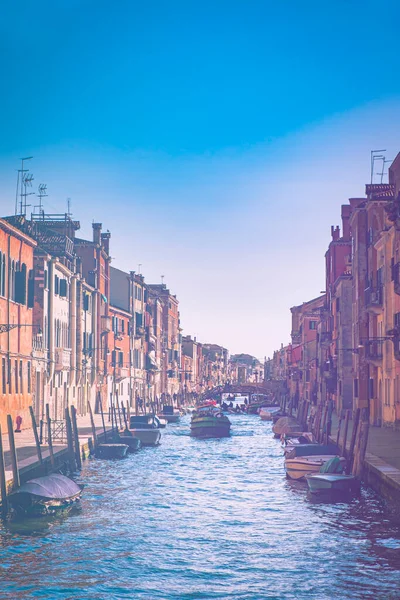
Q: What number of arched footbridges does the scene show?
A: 1